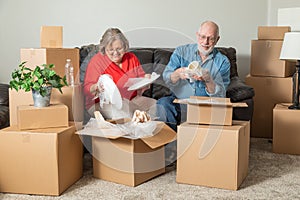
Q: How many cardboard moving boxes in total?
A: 12